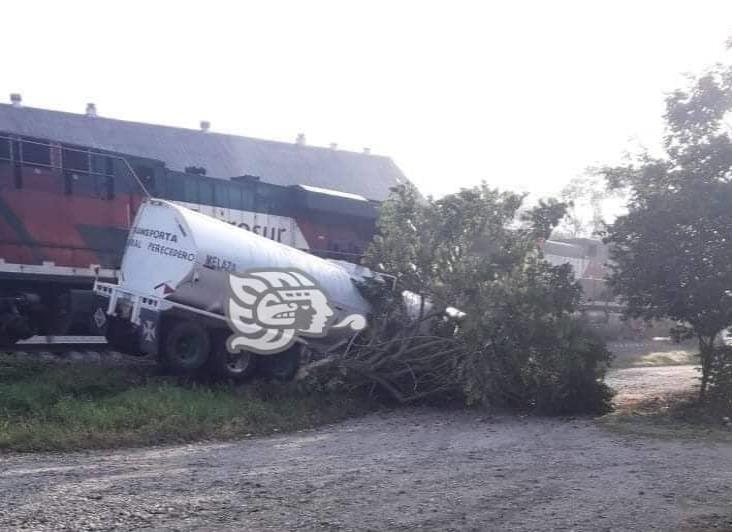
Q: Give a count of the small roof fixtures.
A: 6